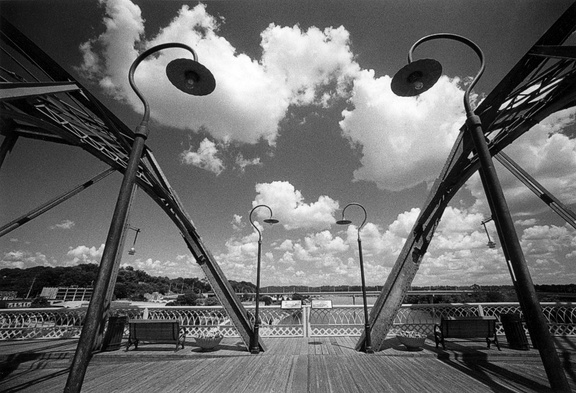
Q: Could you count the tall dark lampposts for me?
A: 4